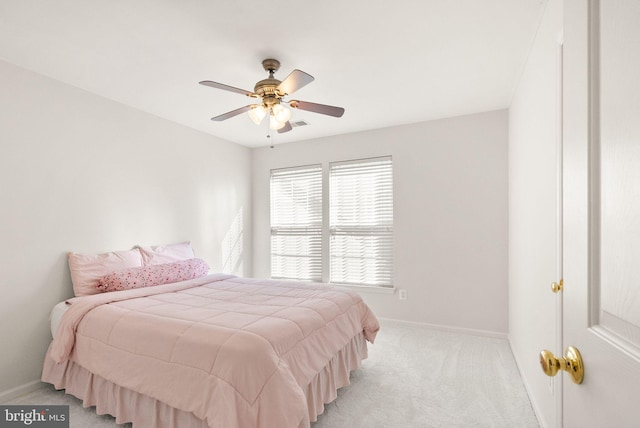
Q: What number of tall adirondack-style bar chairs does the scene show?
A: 0